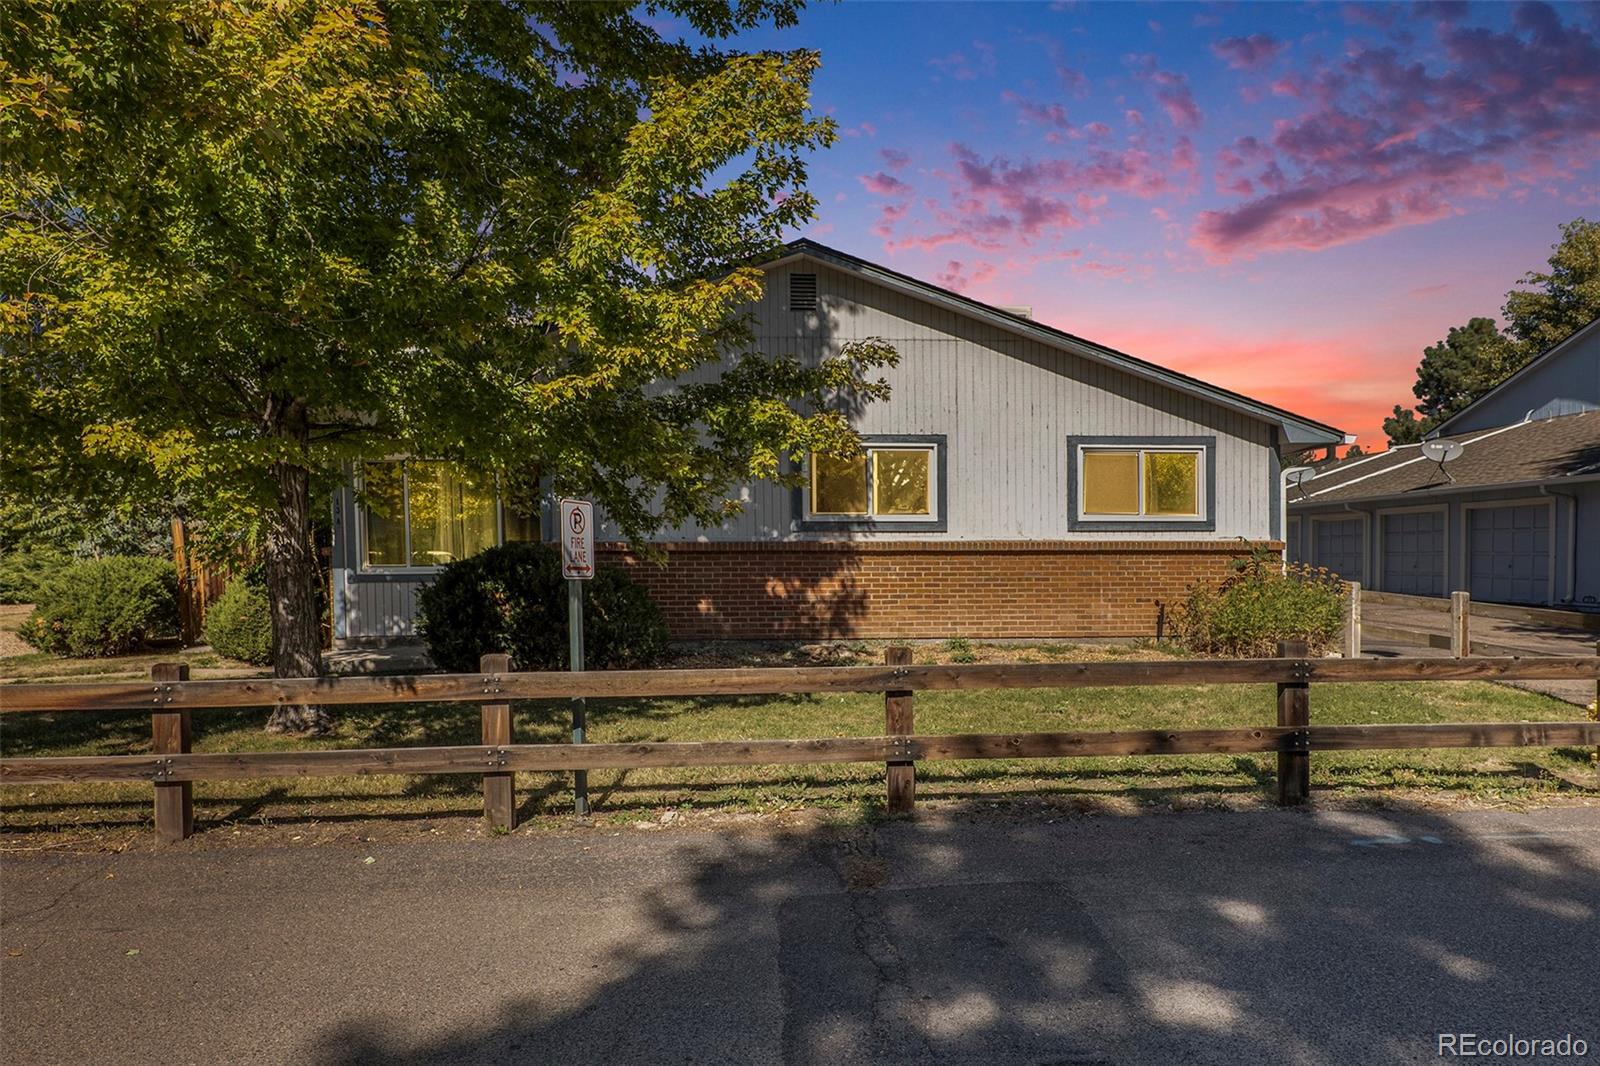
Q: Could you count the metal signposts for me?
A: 1